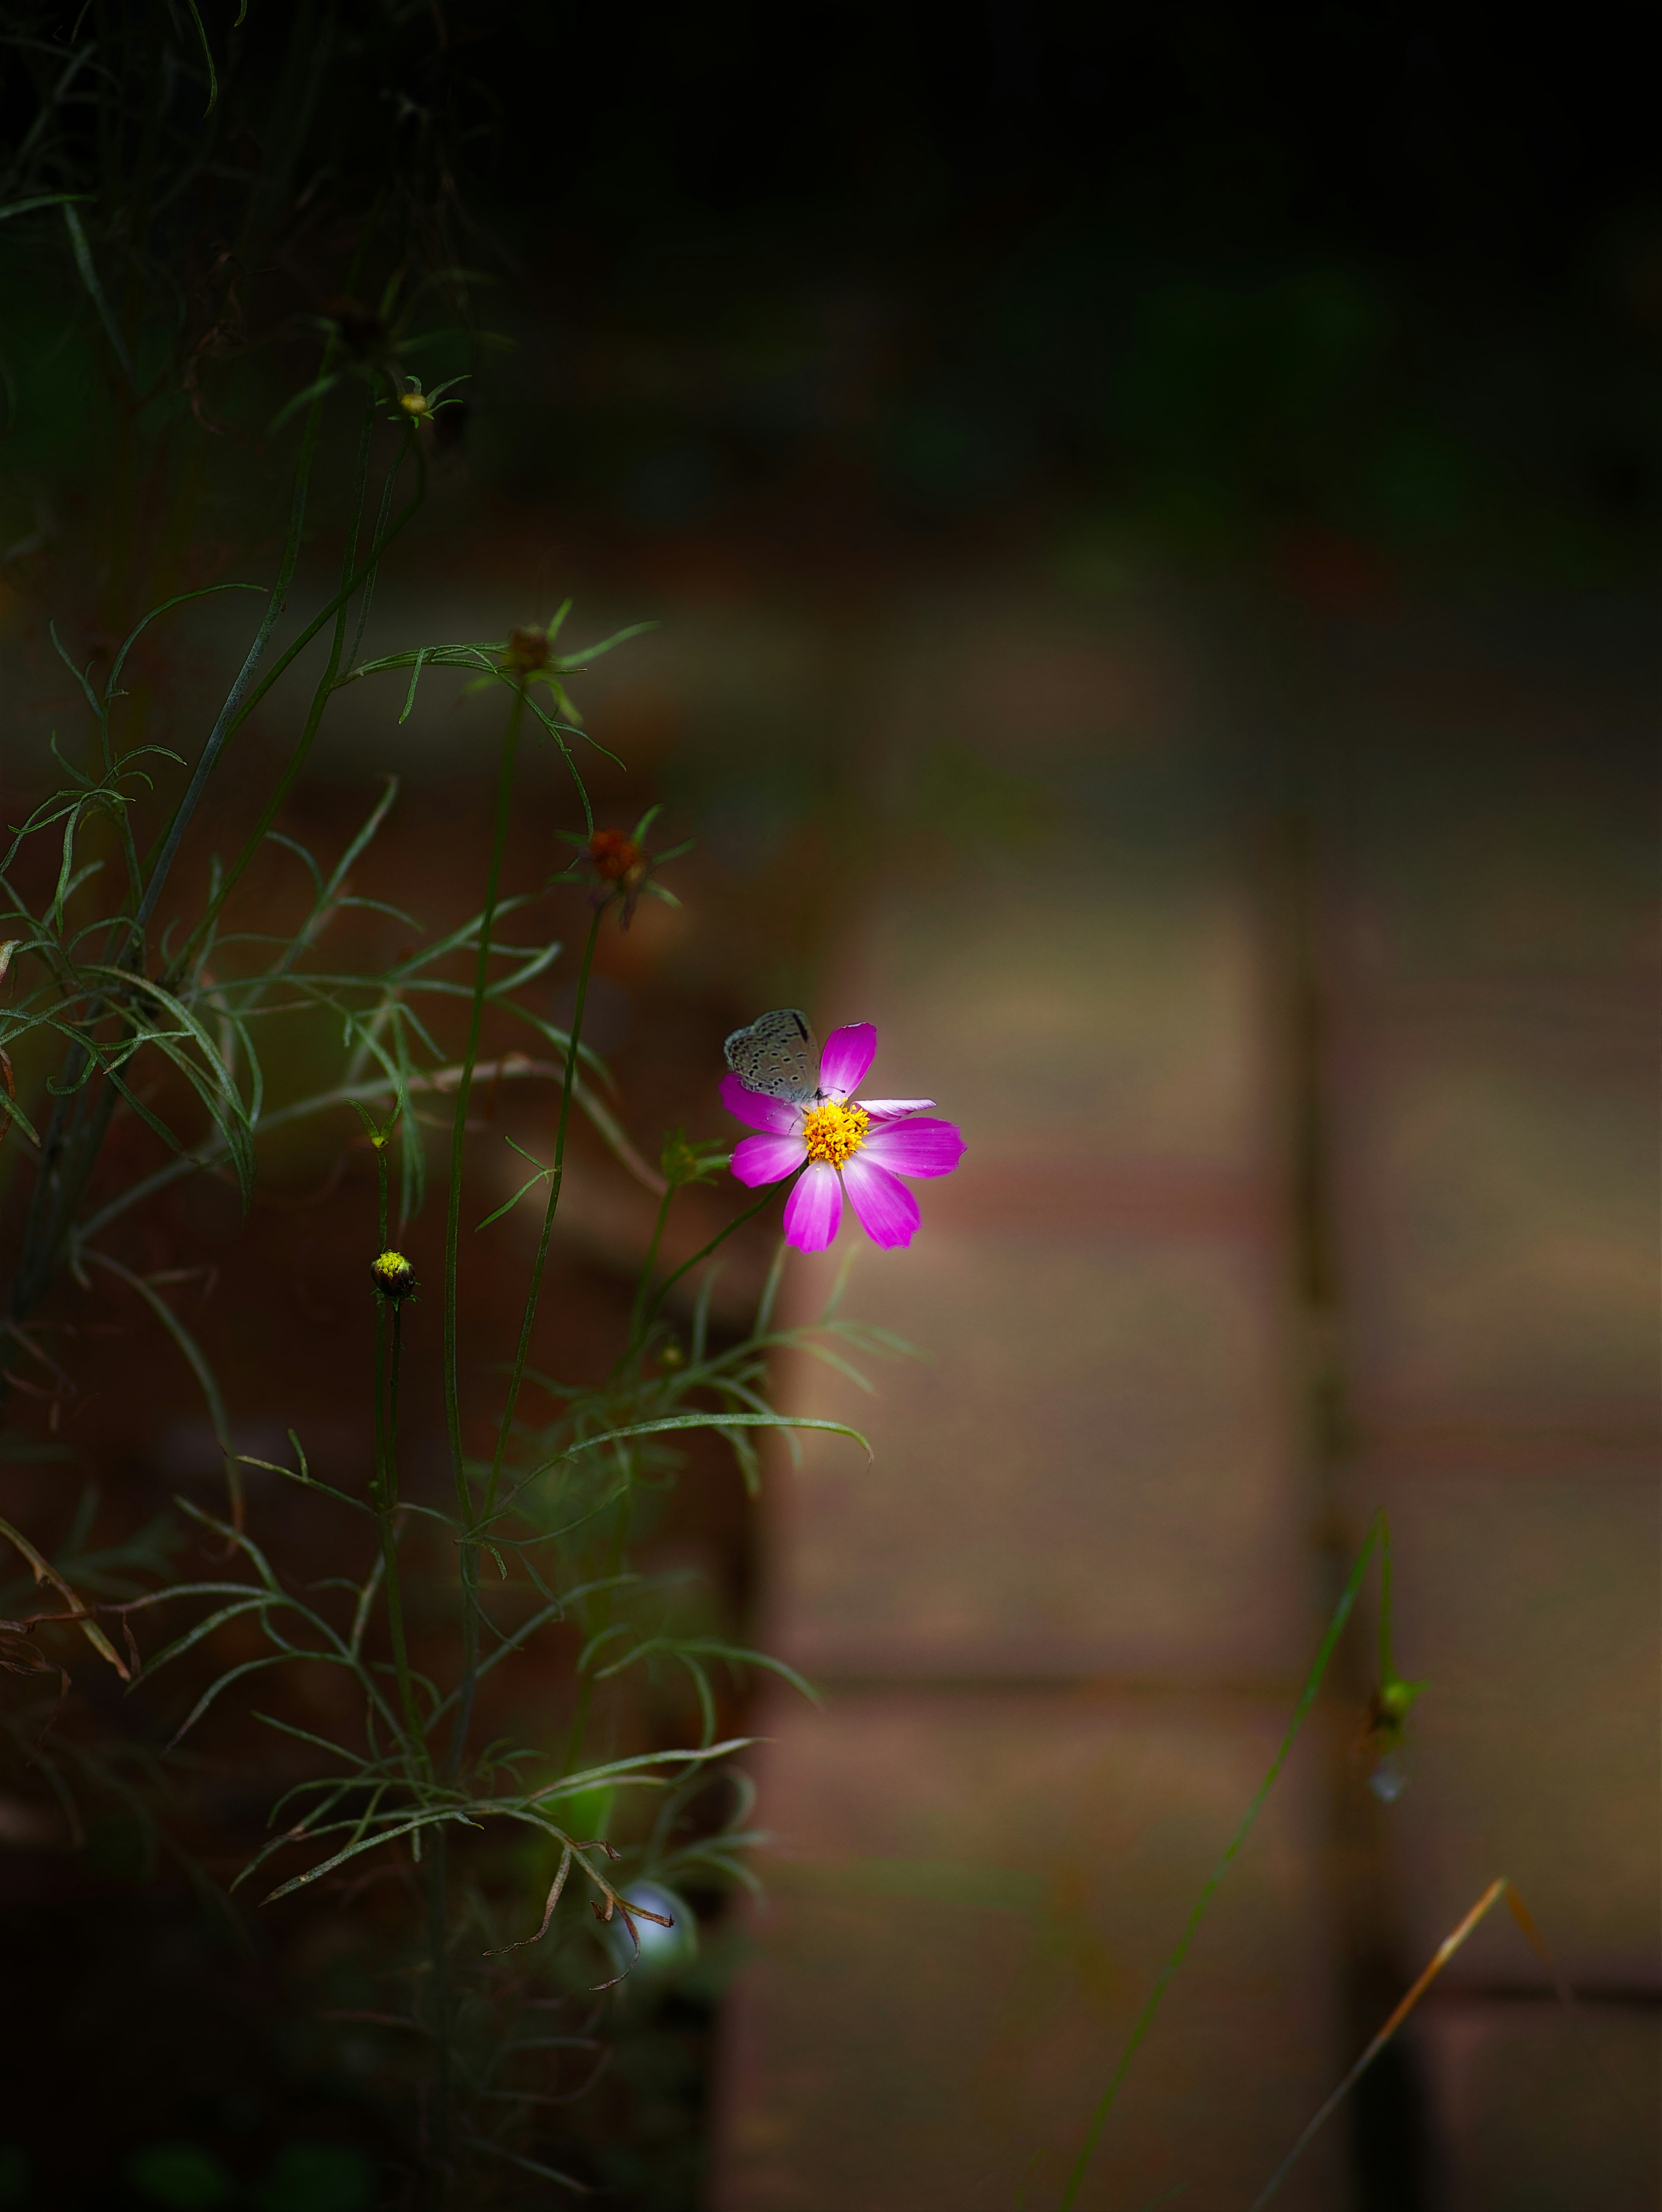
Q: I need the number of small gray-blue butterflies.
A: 1